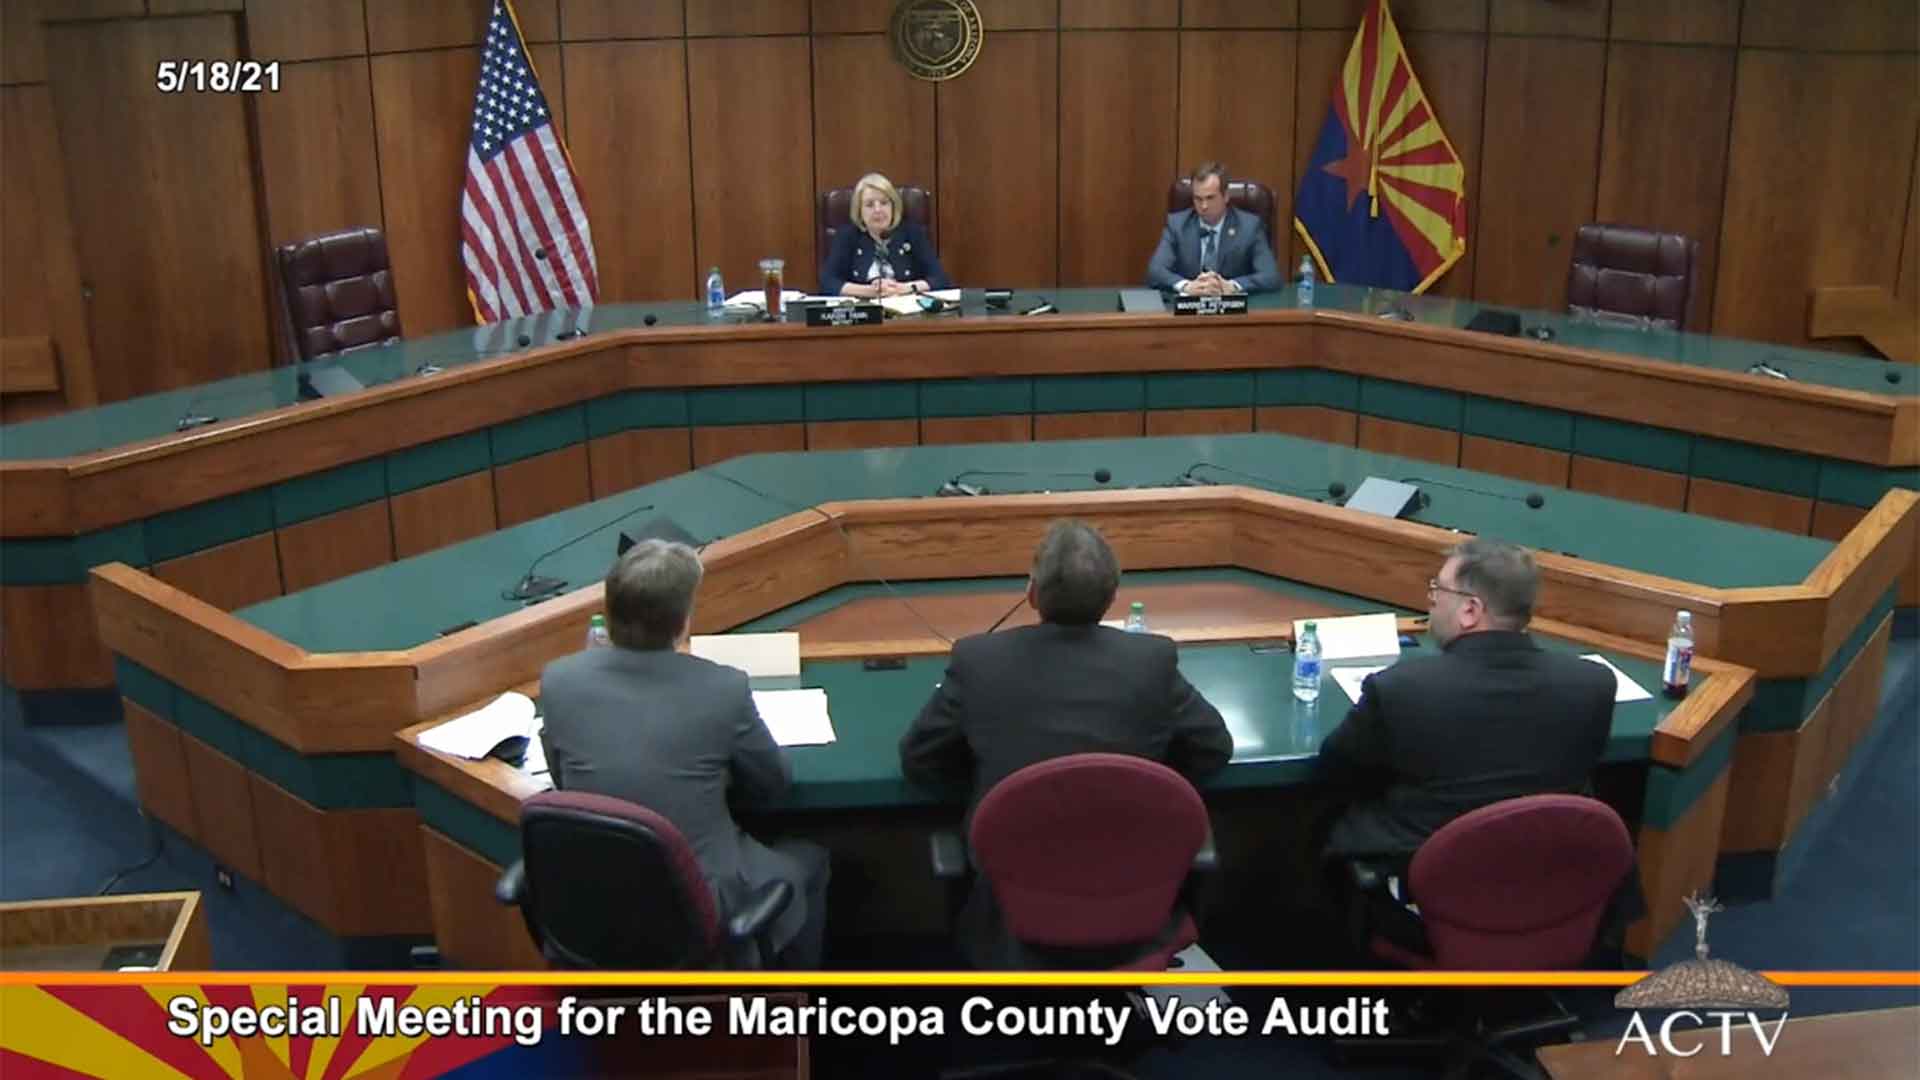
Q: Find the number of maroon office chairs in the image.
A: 7